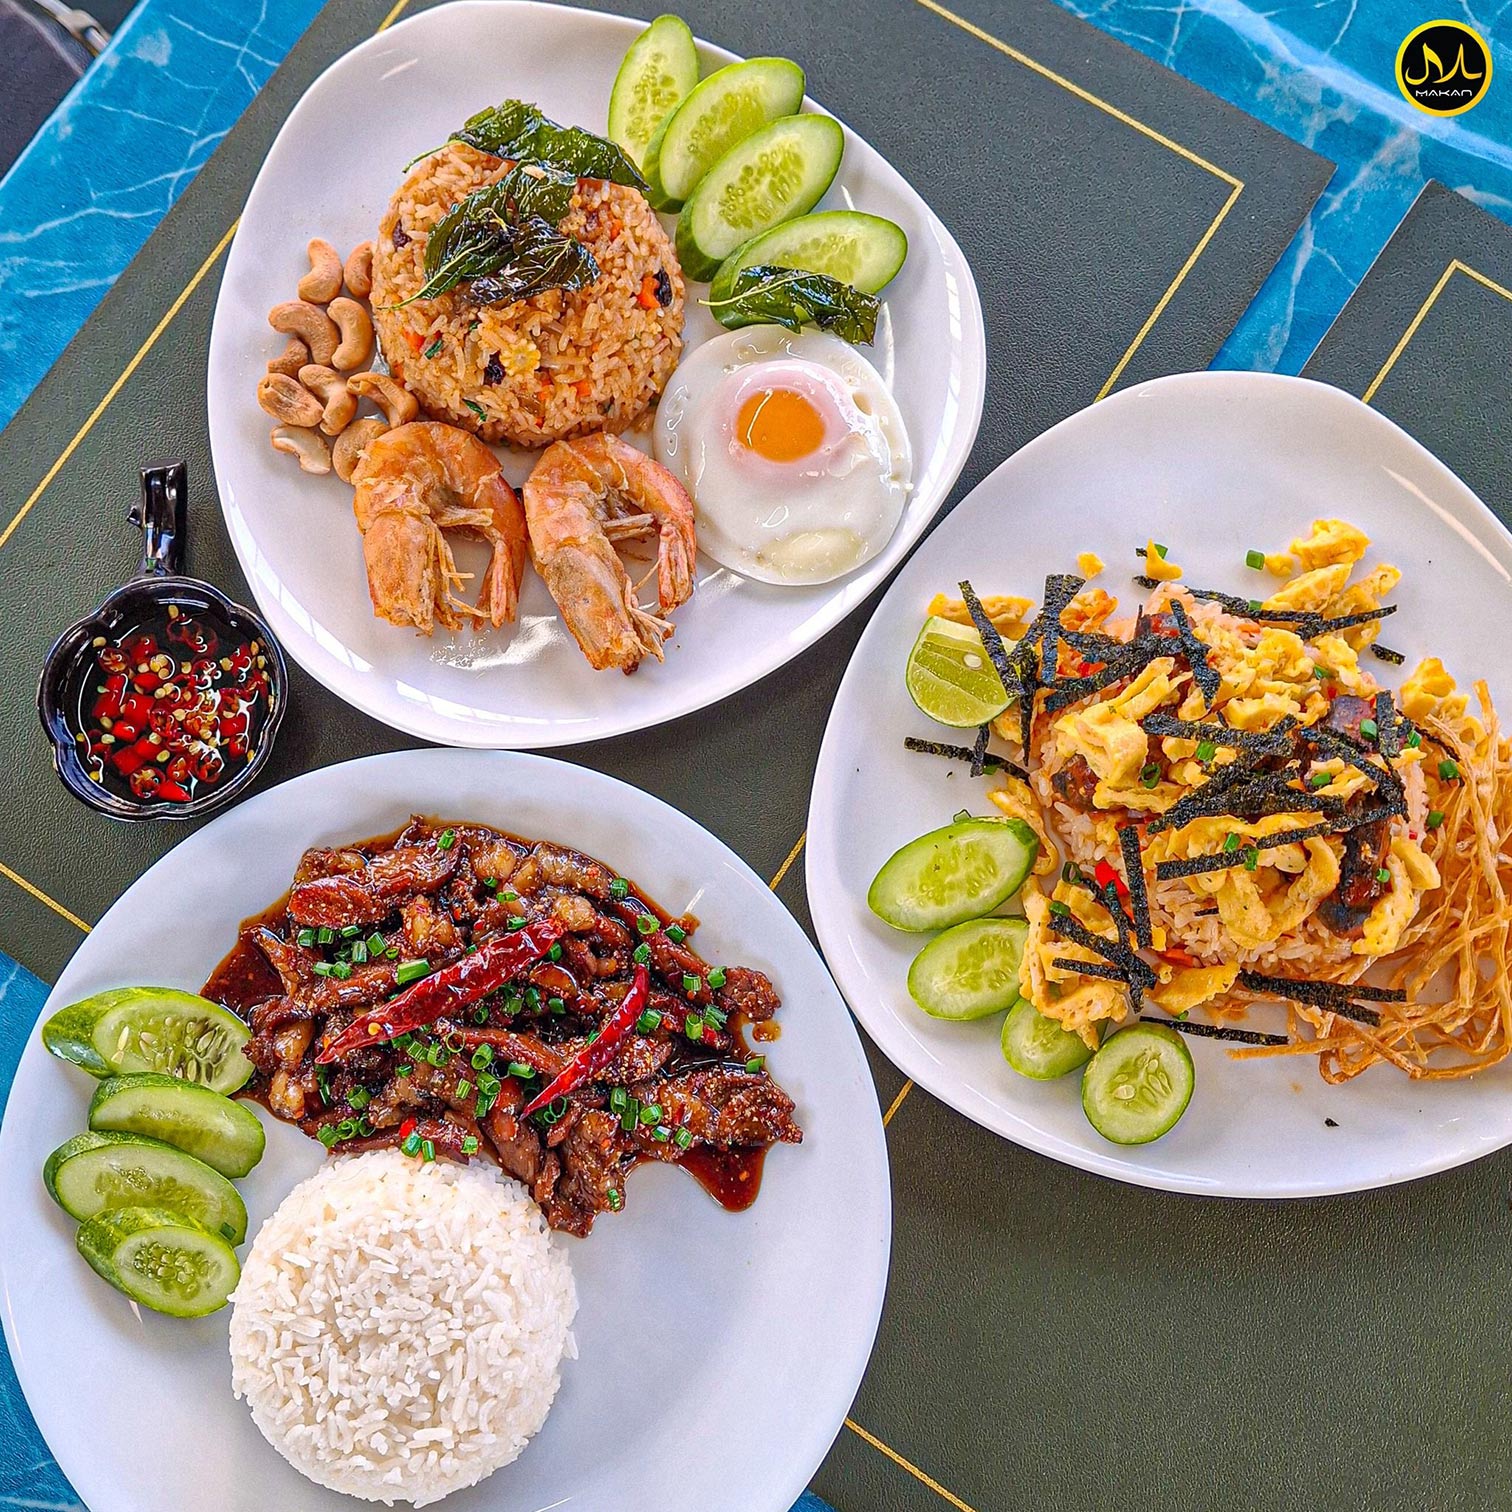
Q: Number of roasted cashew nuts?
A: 10